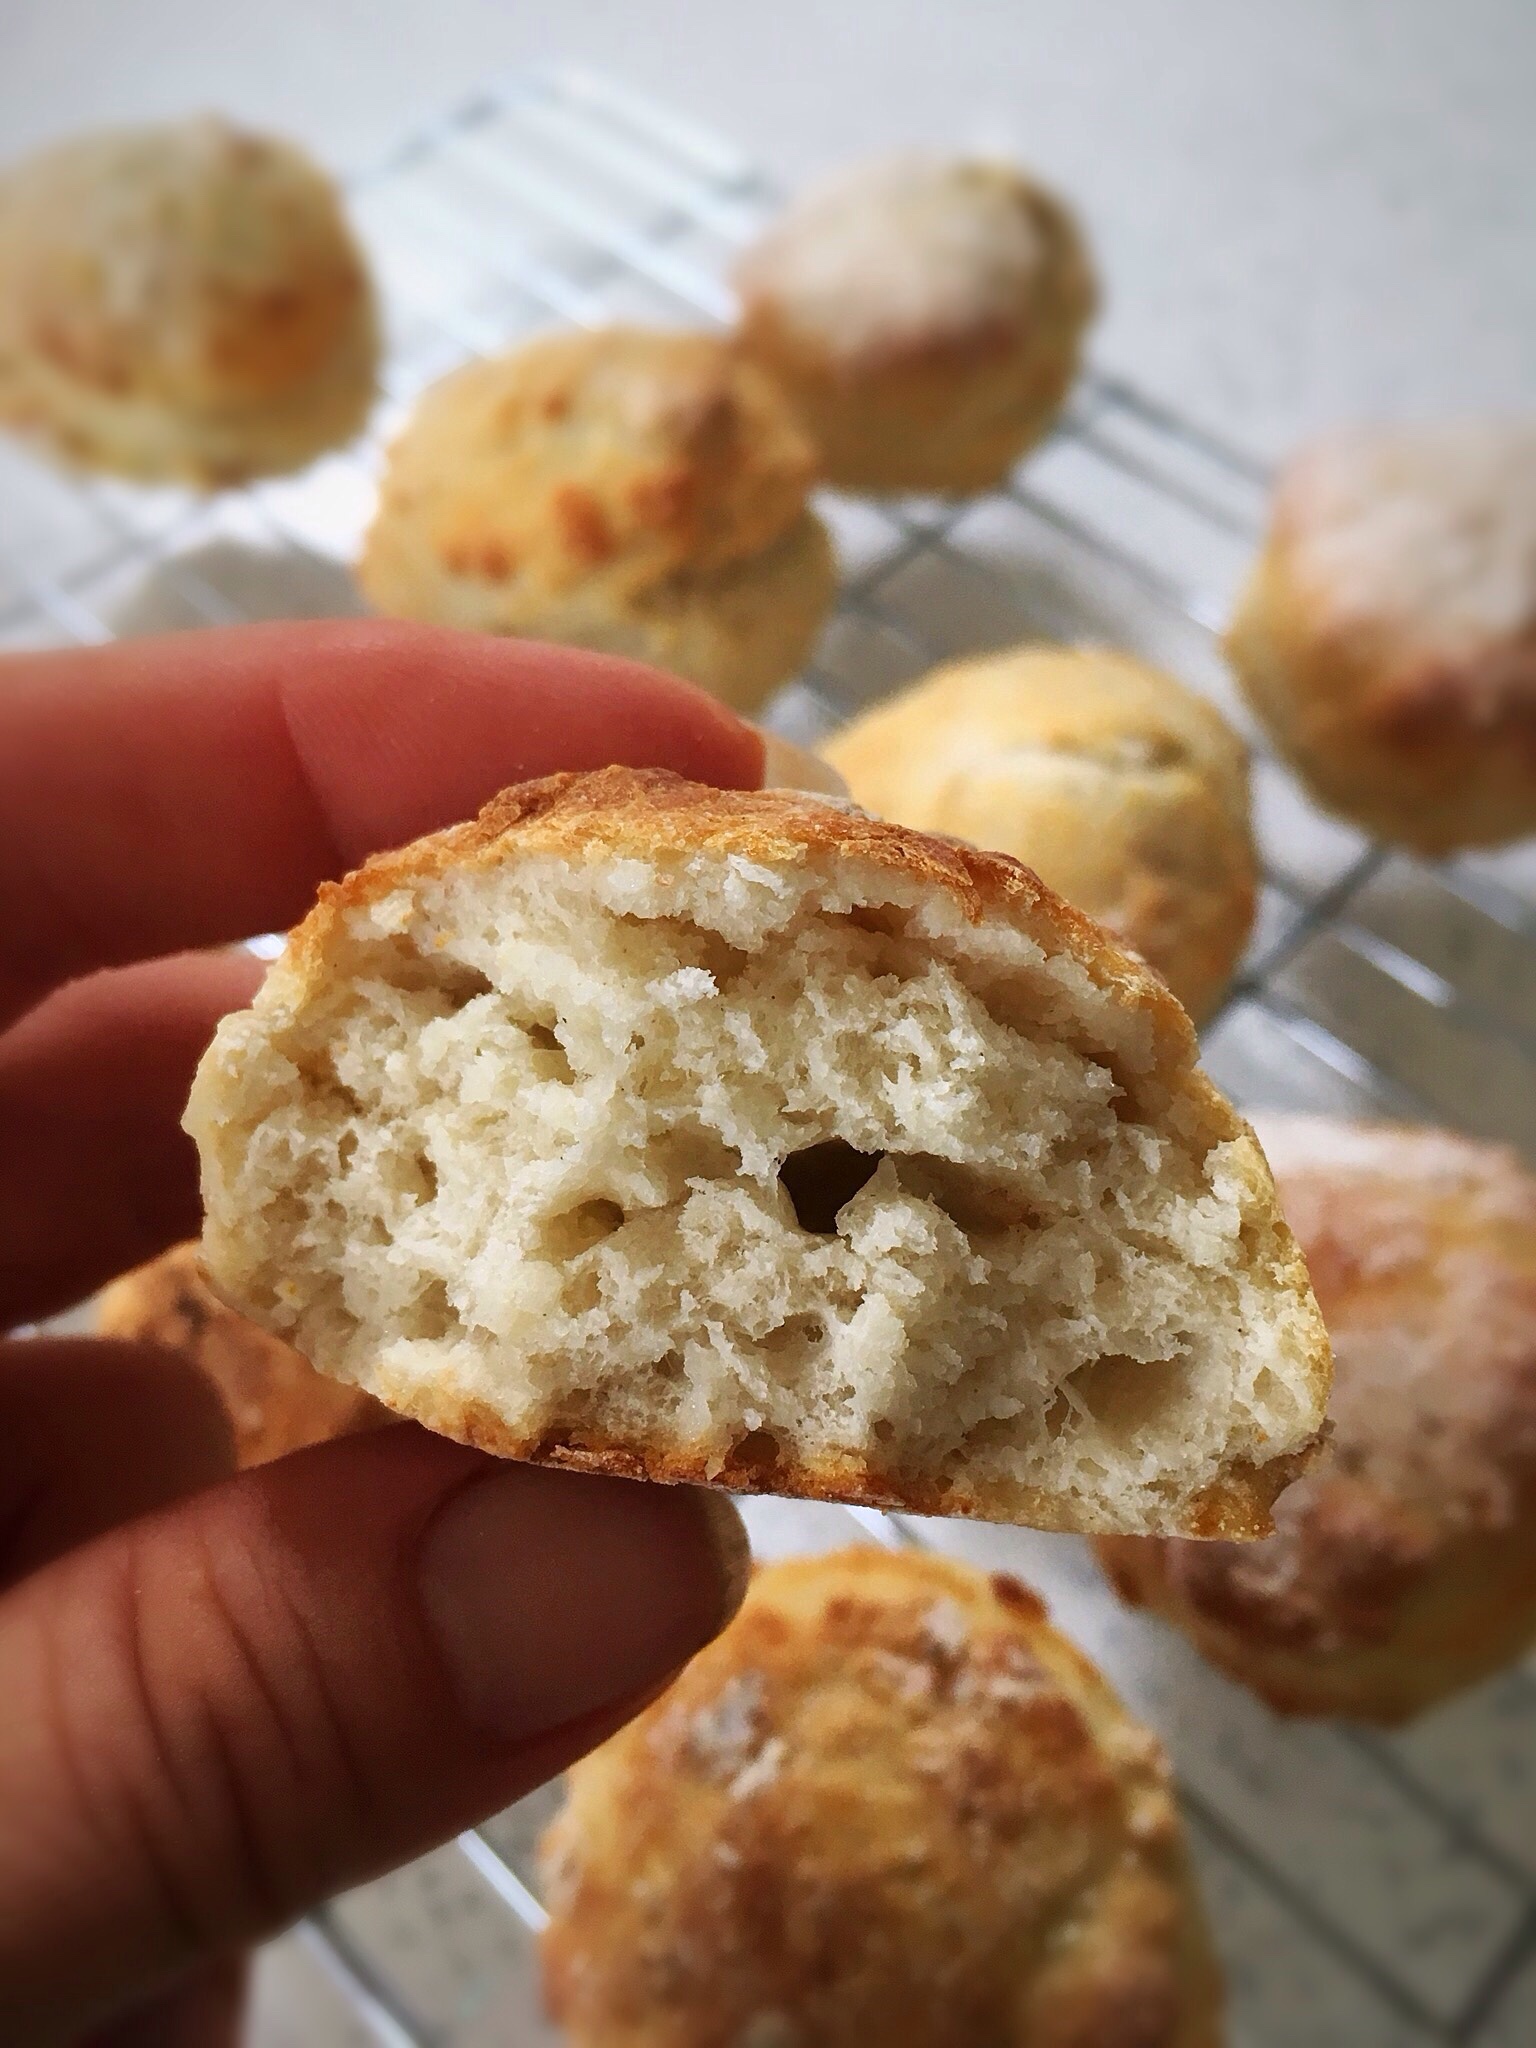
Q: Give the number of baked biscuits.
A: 9